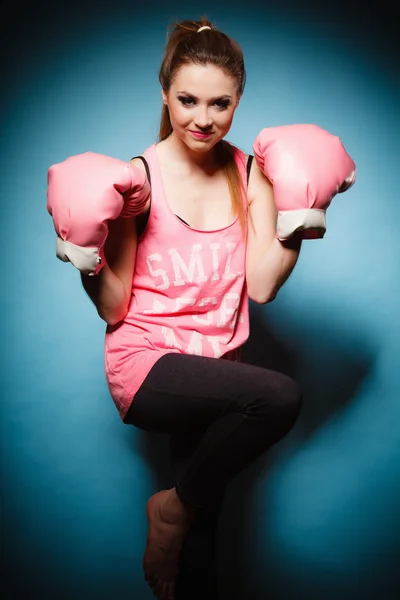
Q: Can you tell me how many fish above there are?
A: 0